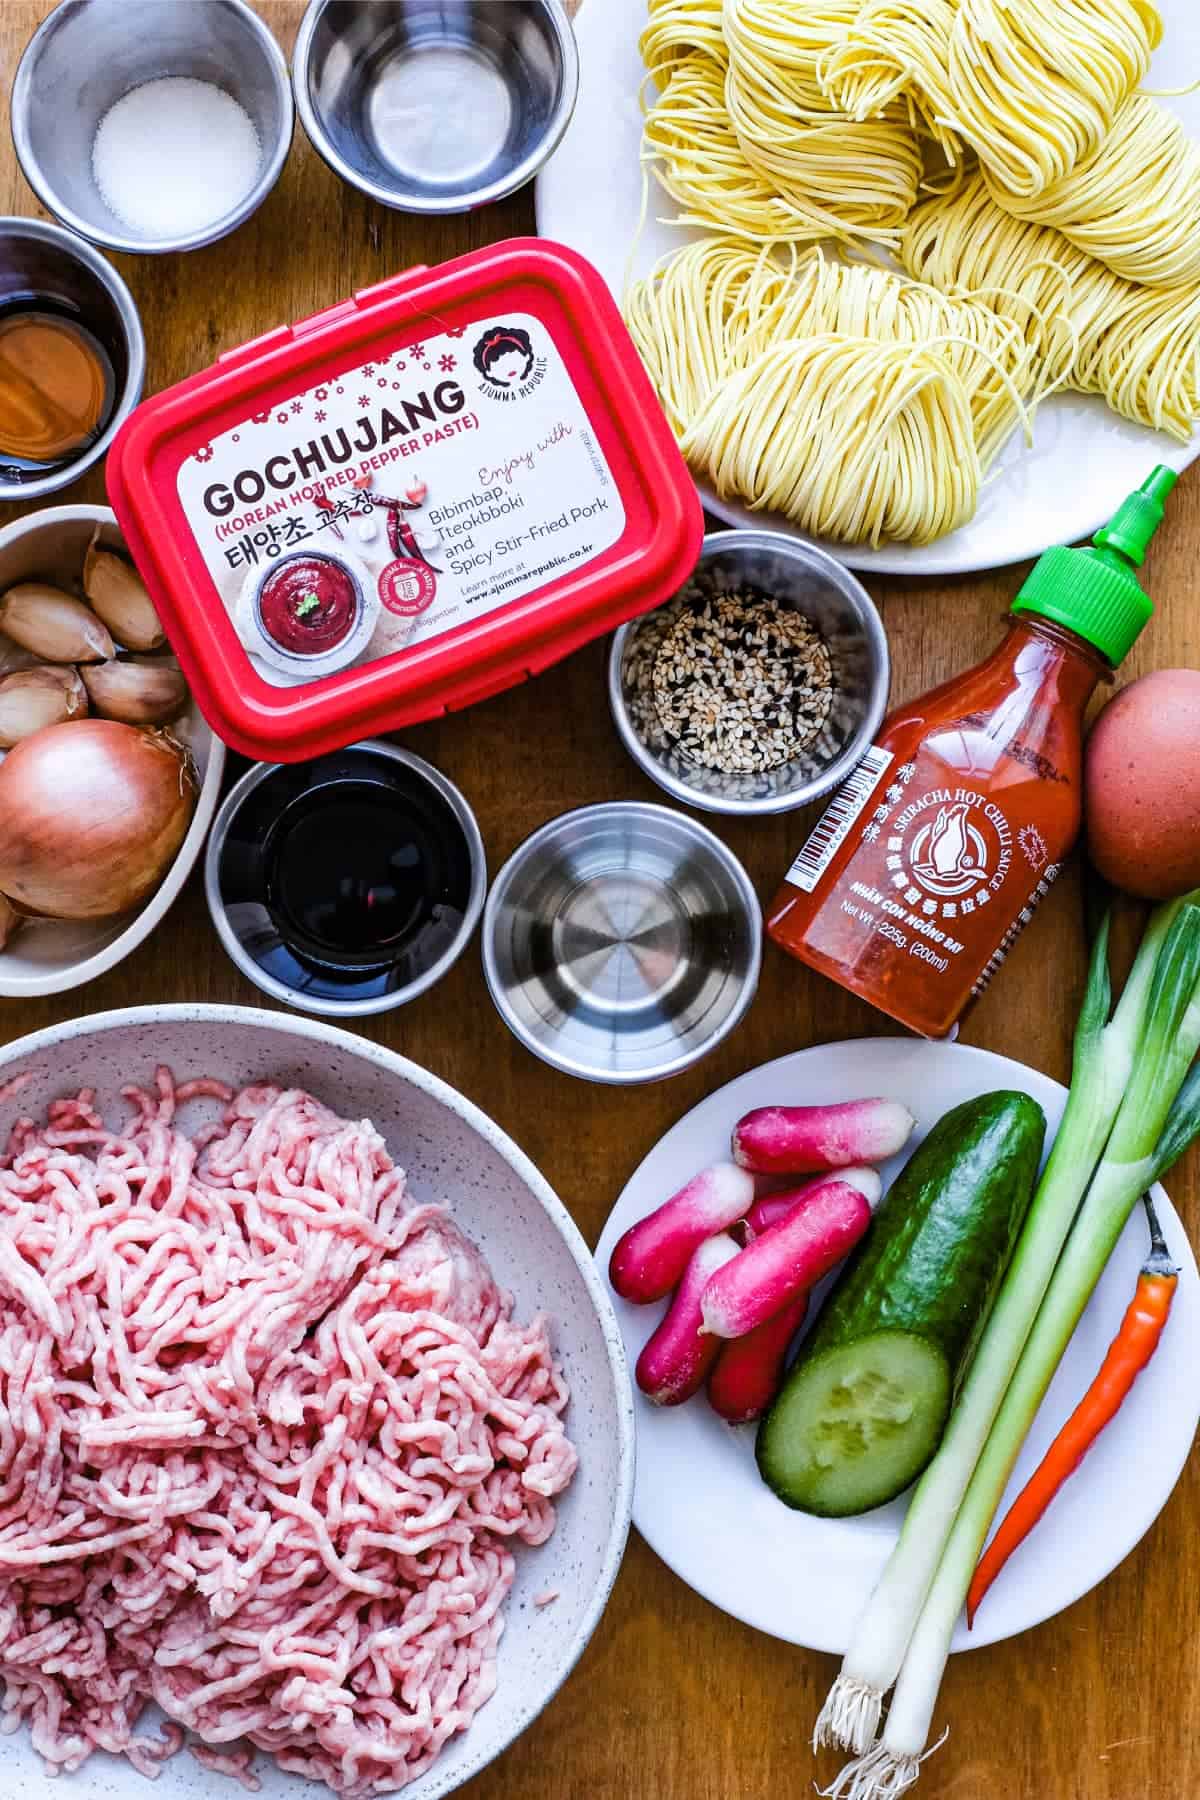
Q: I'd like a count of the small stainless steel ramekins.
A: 6